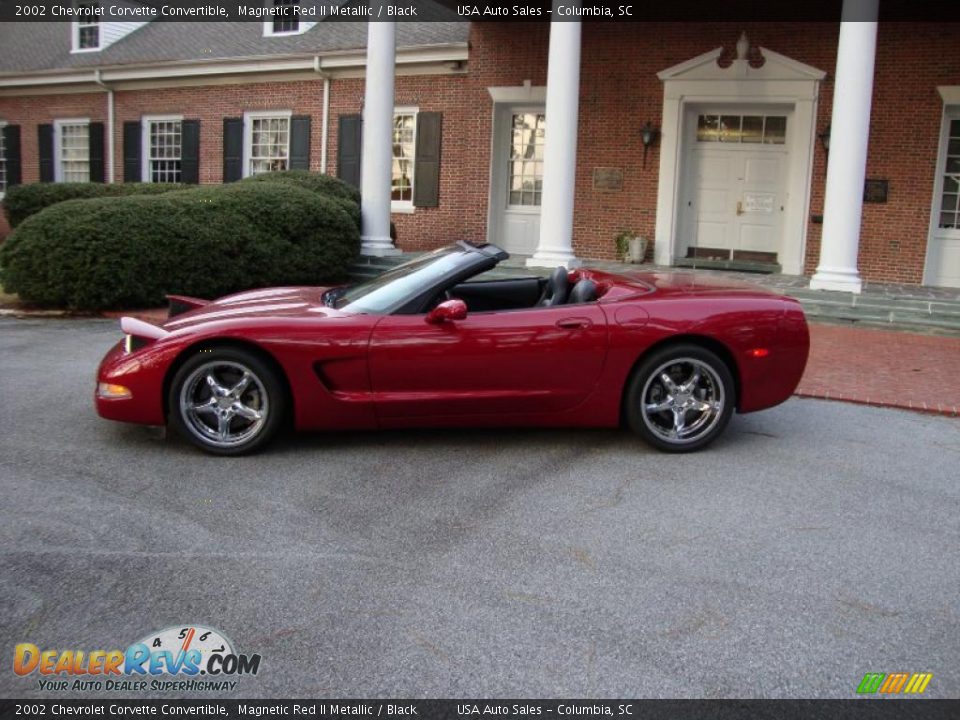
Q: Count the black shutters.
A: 9